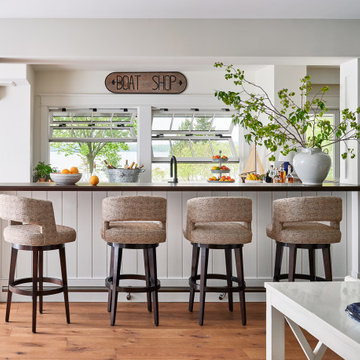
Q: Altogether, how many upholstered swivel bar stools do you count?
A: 4